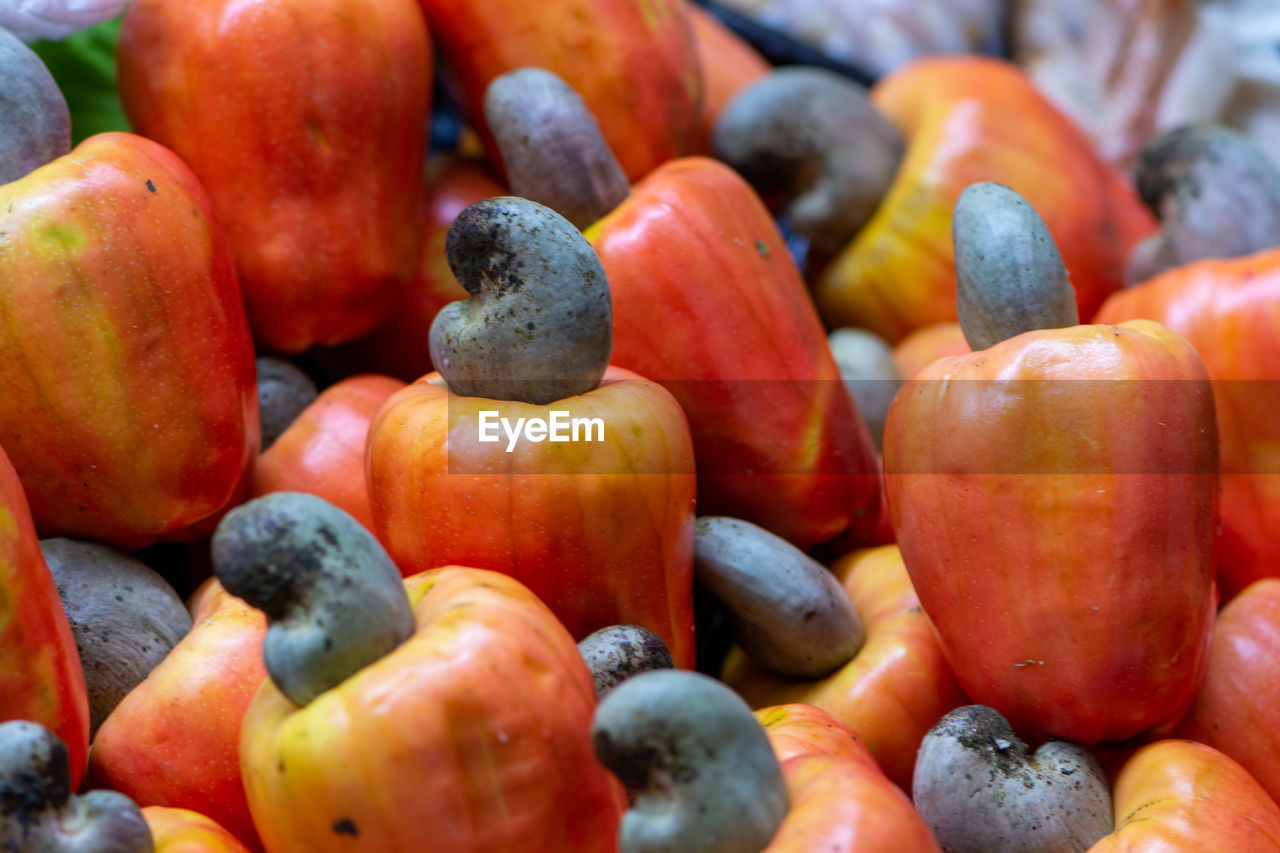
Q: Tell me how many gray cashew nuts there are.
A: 15